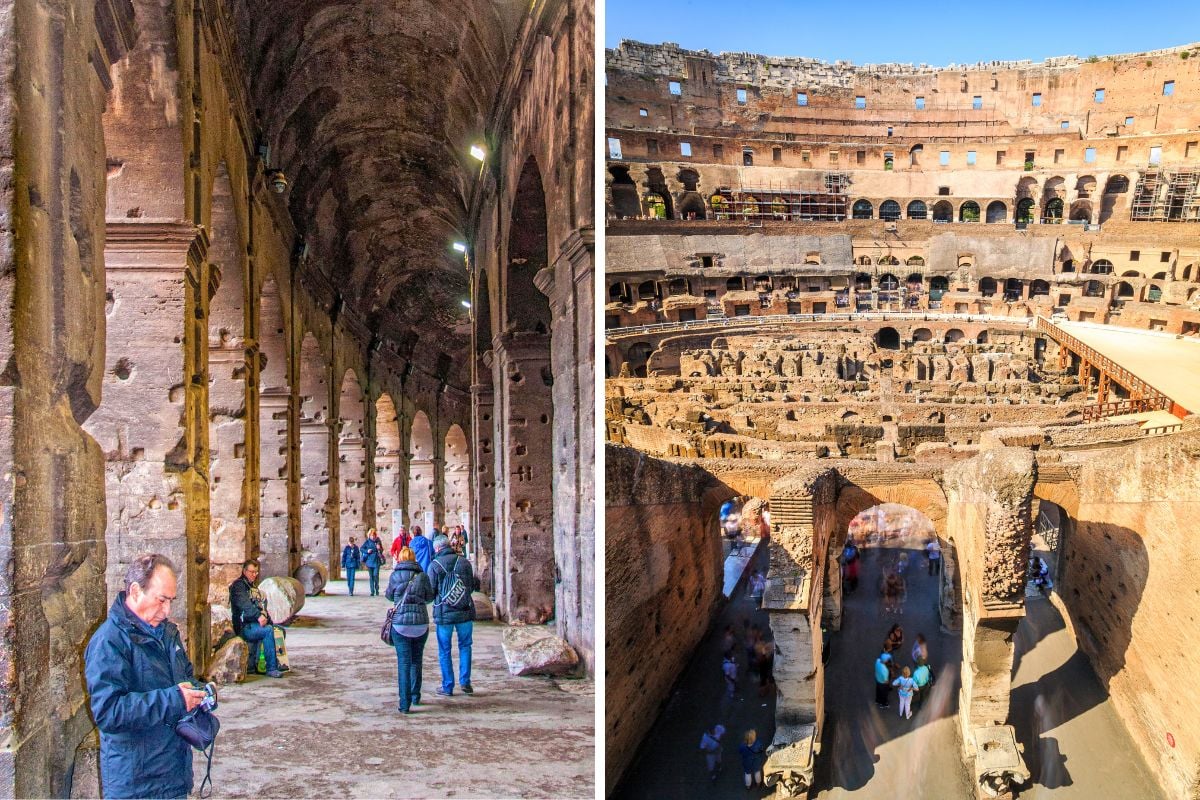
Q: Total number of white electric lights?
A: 3